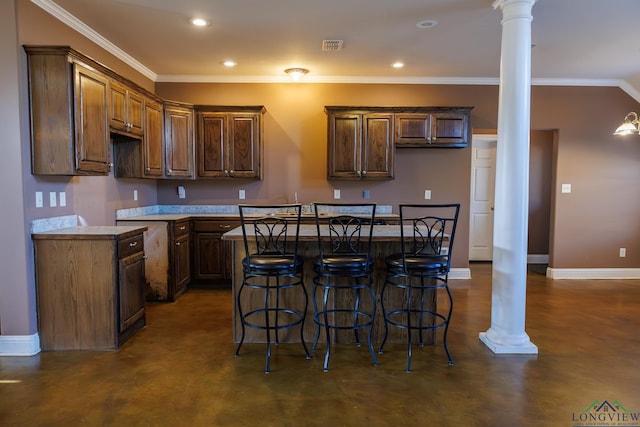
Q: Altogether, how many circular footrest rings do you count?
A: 3